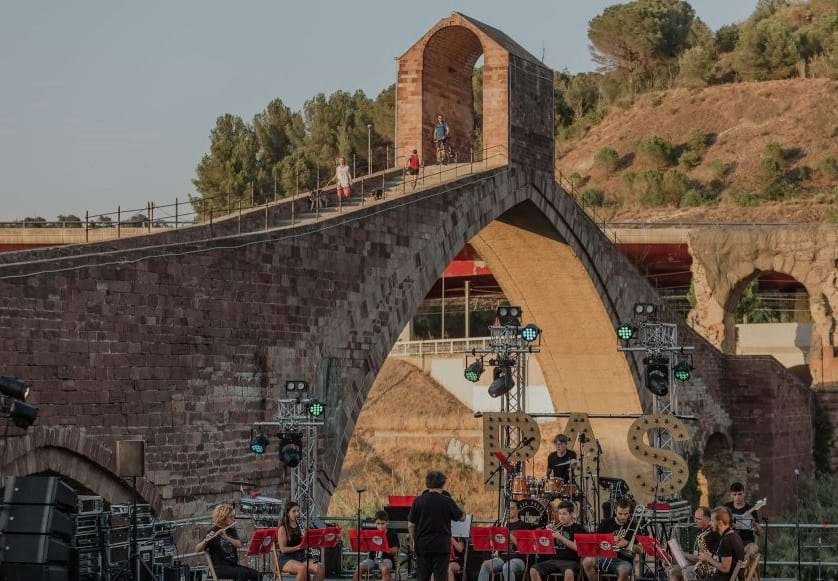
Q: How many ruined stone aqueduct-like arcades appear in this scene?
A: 1